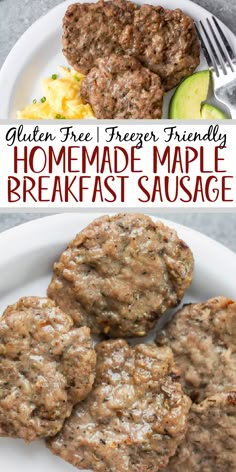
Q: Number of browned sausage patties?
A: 8